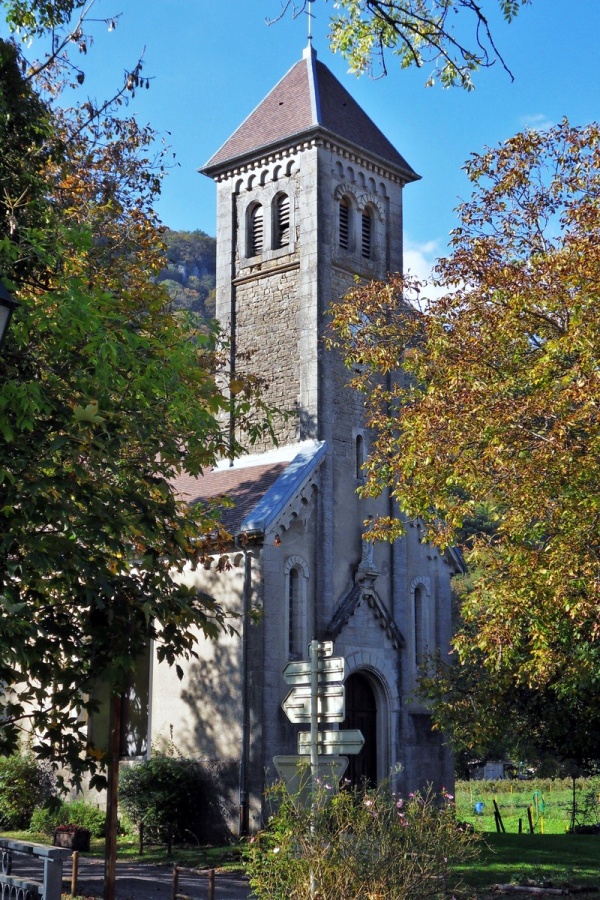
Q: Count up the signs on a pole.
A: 5